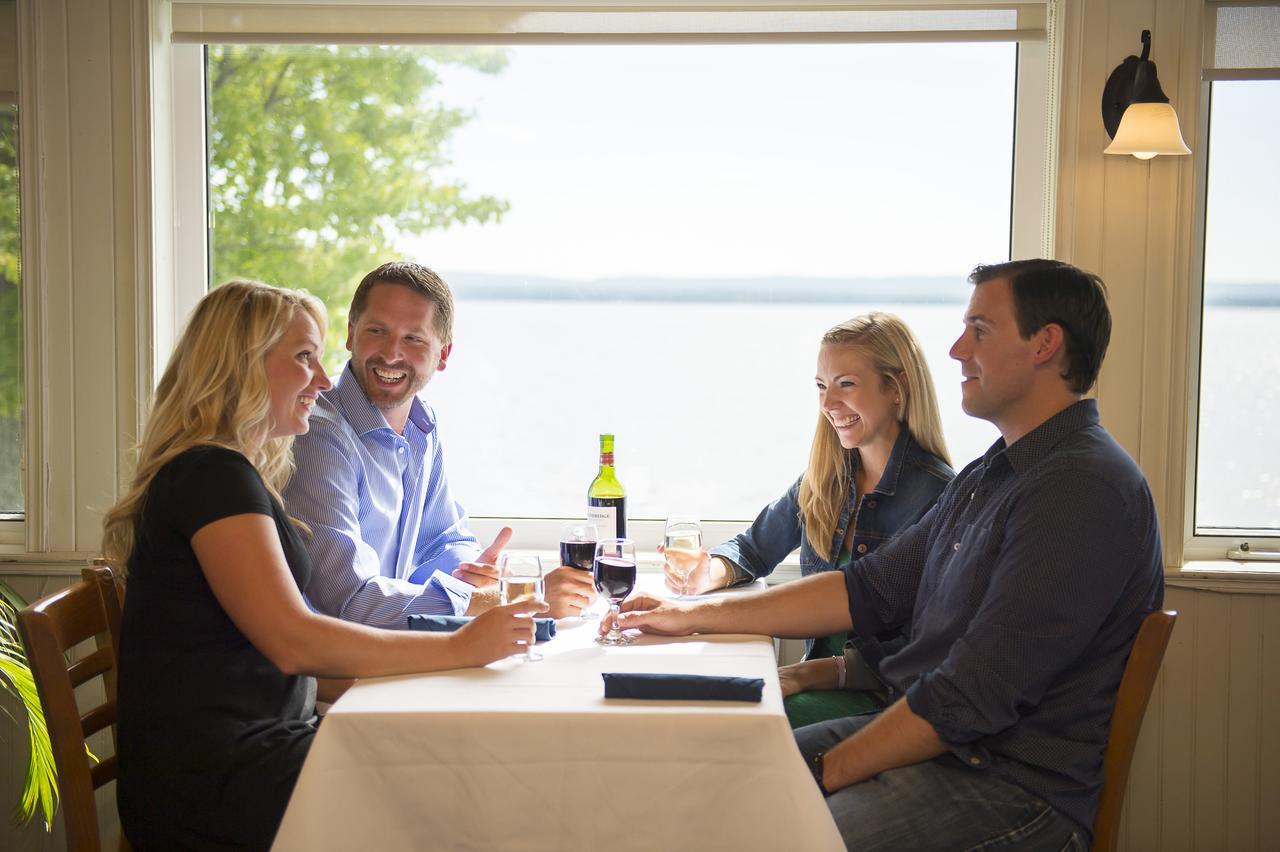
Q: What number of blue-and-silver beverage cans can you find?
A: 0